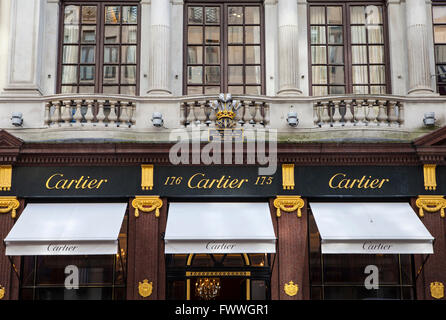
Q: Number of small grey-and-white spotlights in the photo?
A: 4